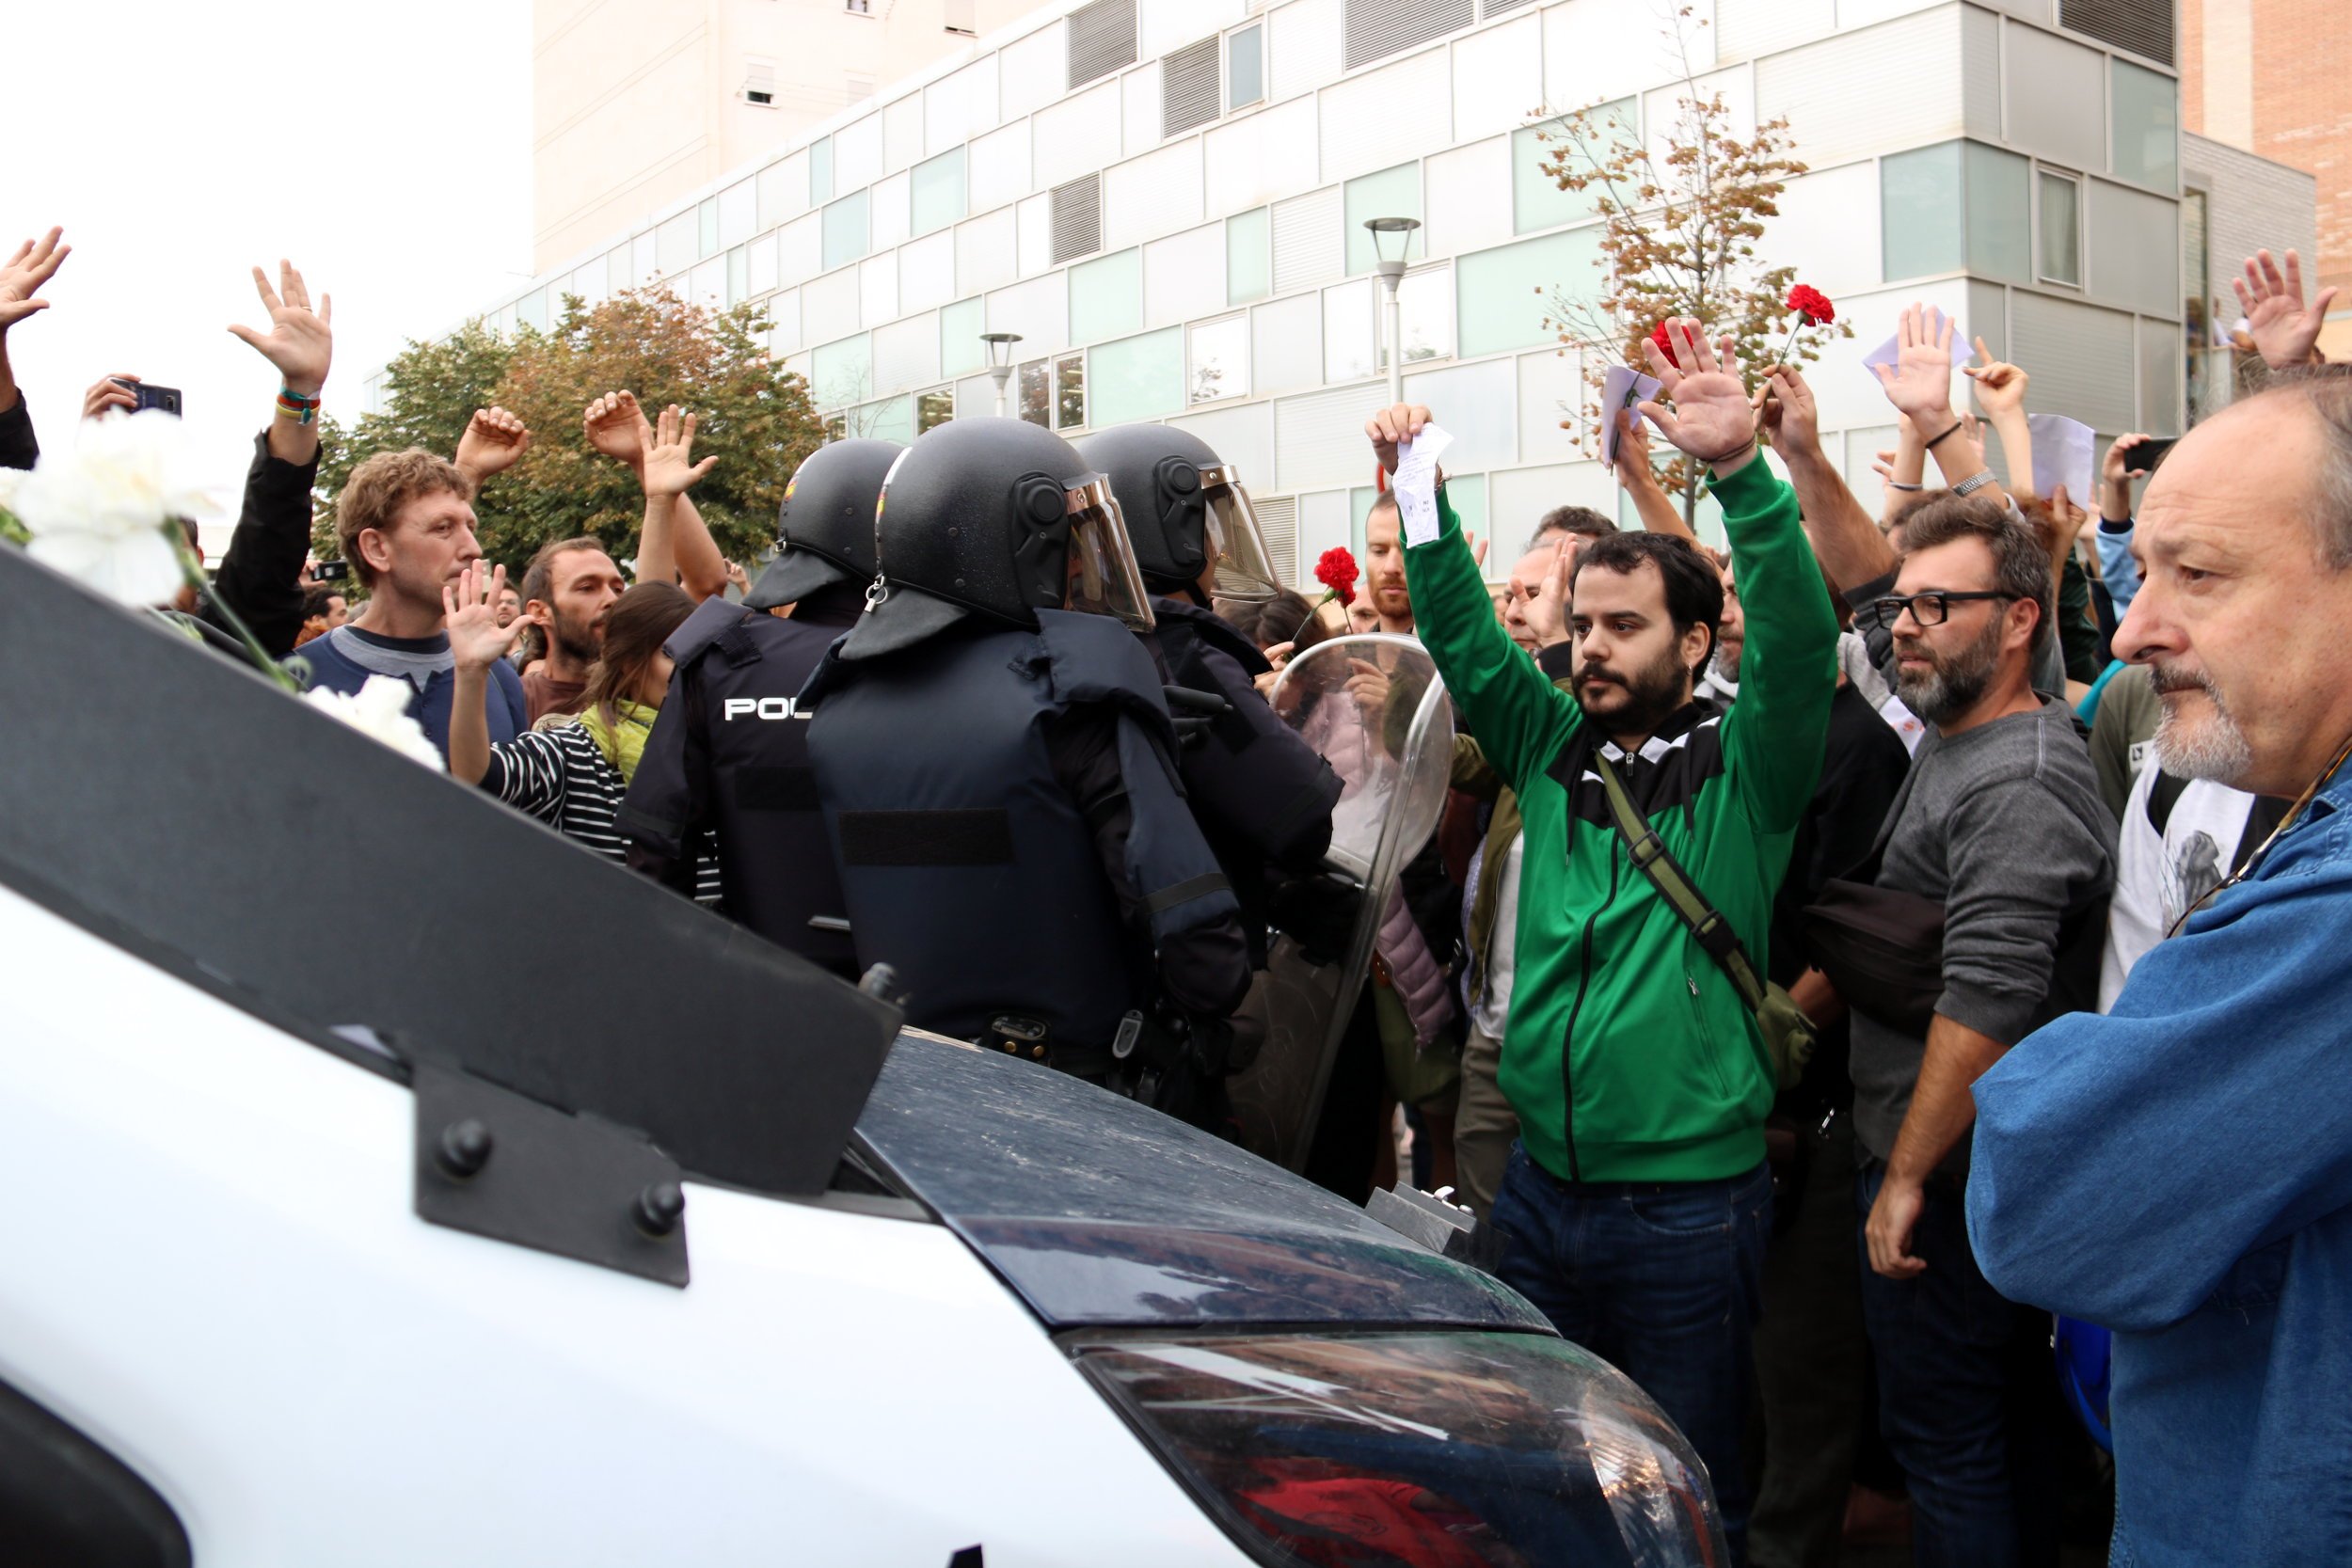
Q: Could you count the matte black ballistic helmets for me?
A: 3